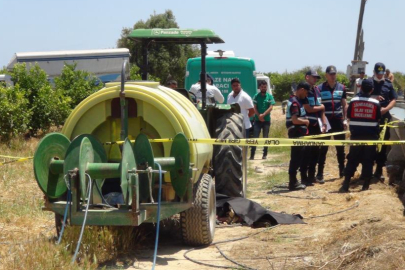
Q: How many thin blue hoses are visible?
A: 3